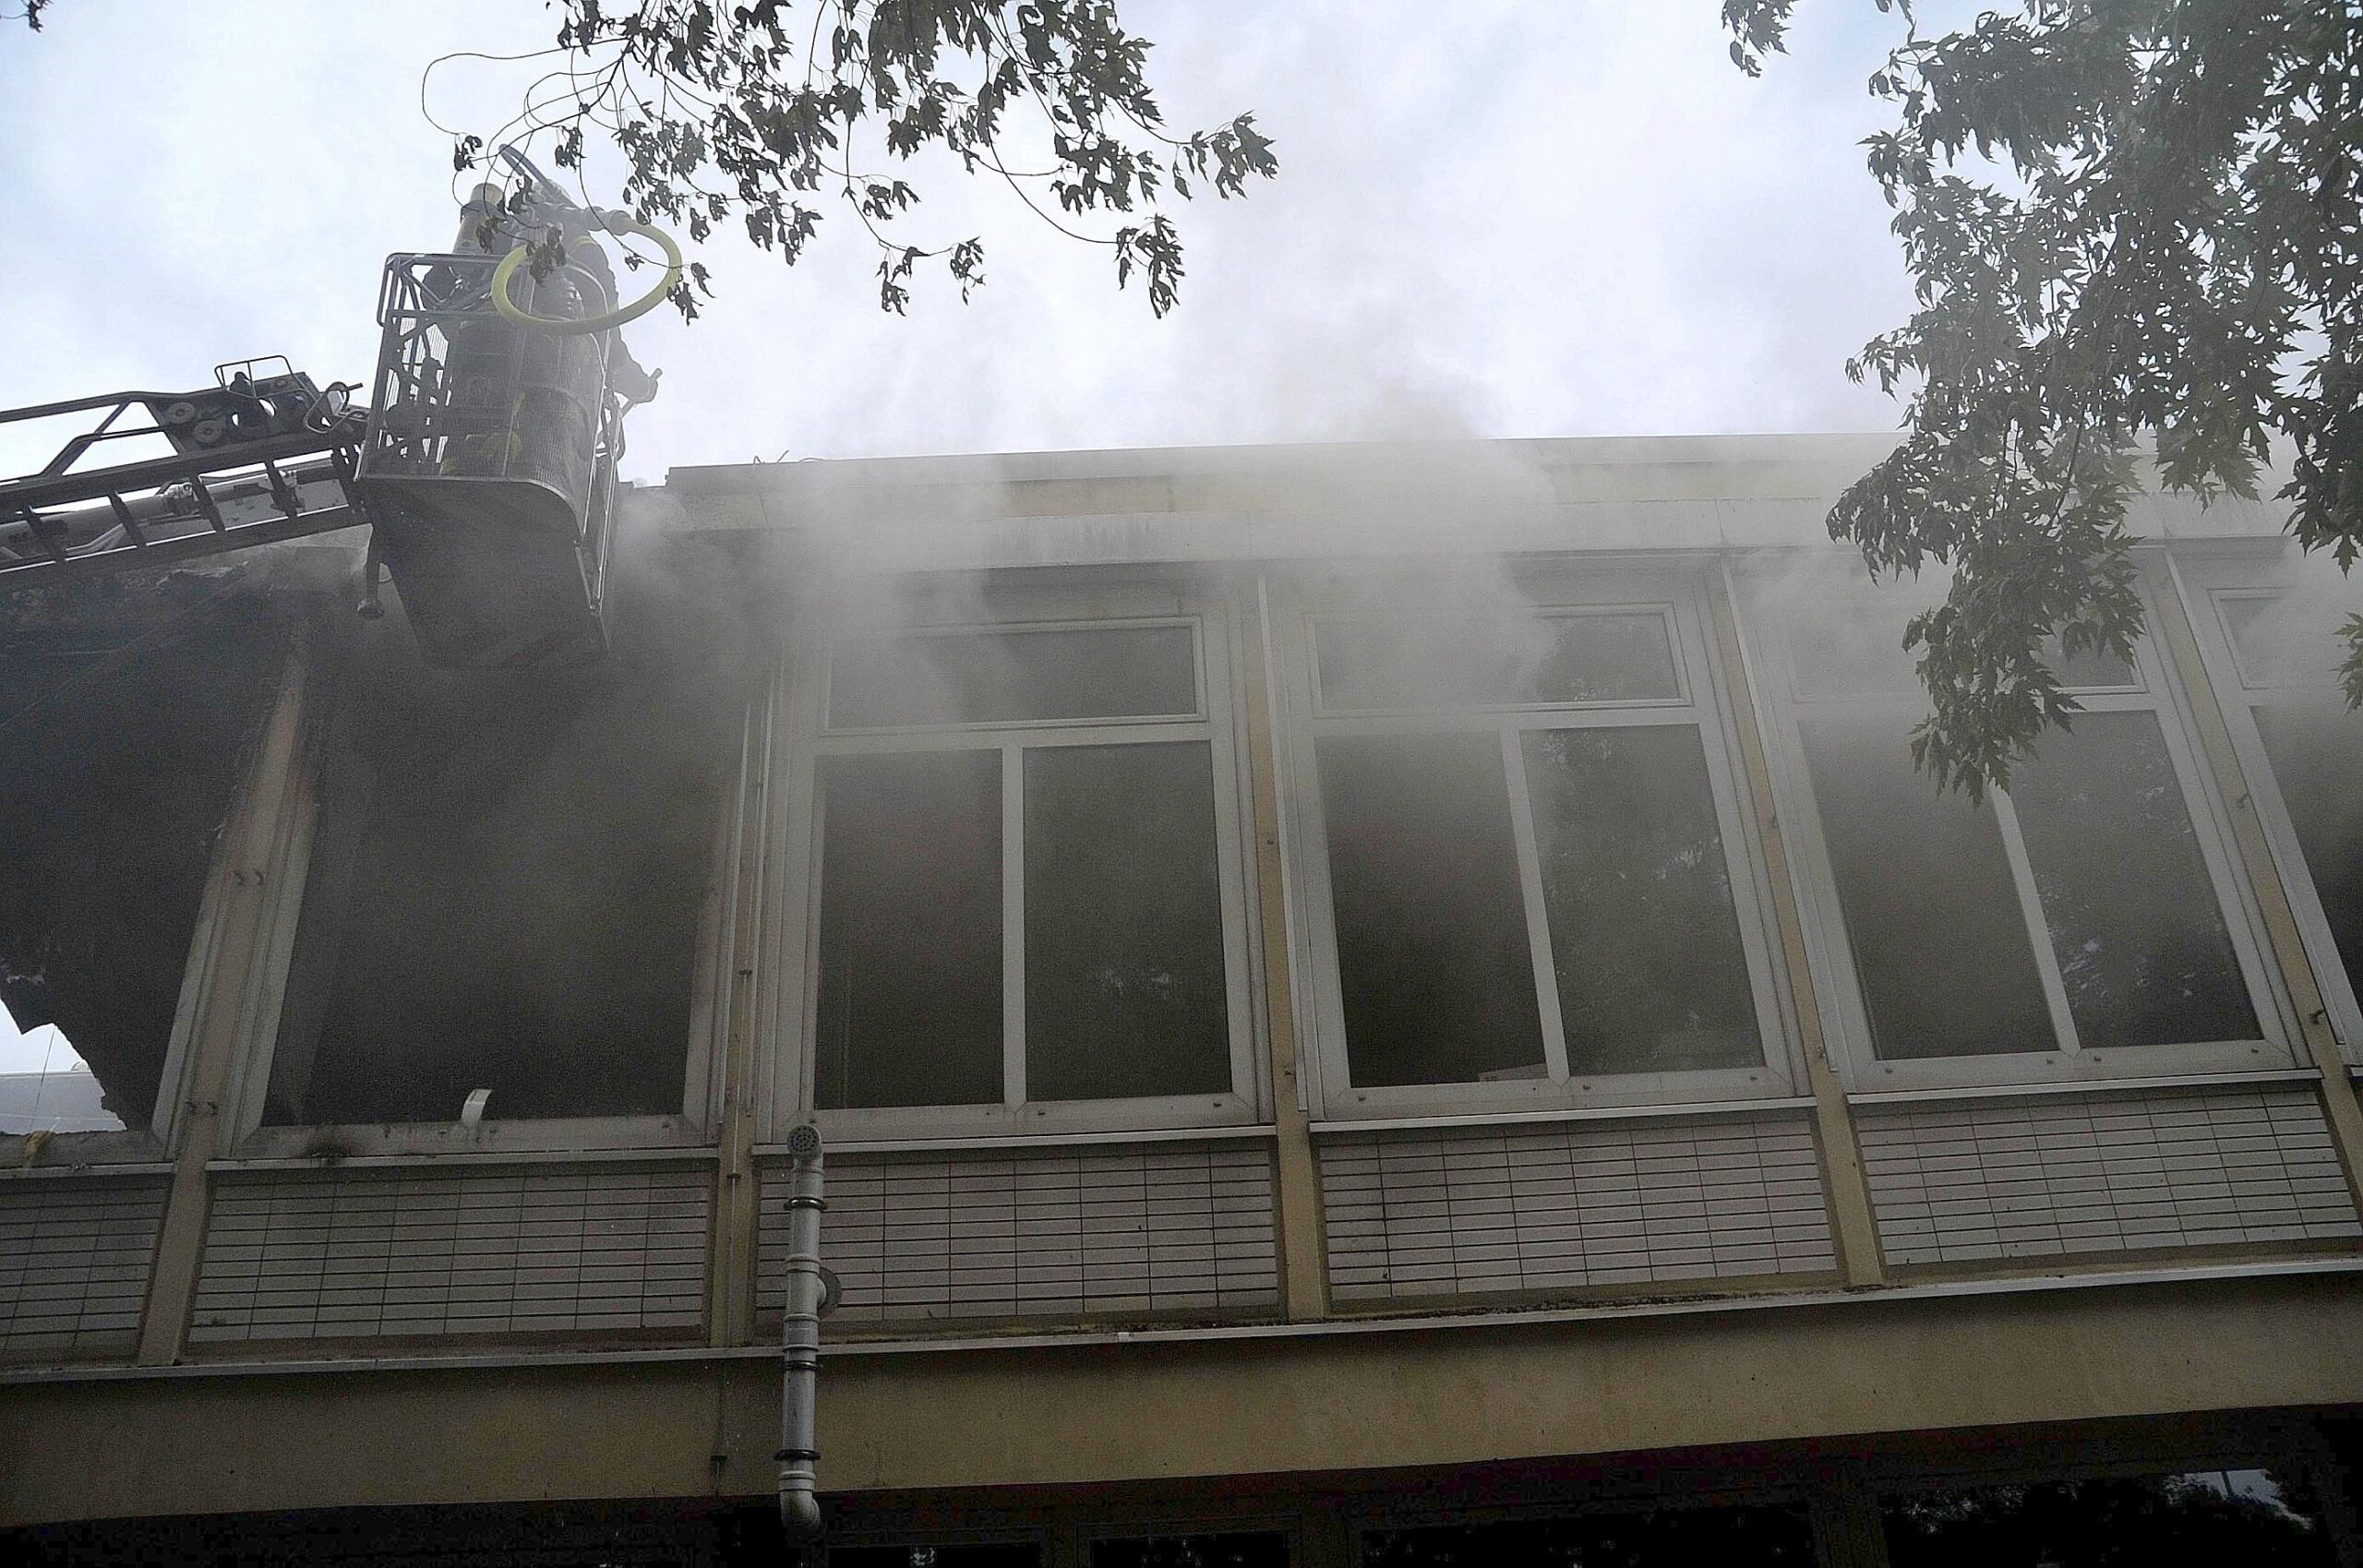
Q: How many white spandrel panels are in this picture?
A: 5